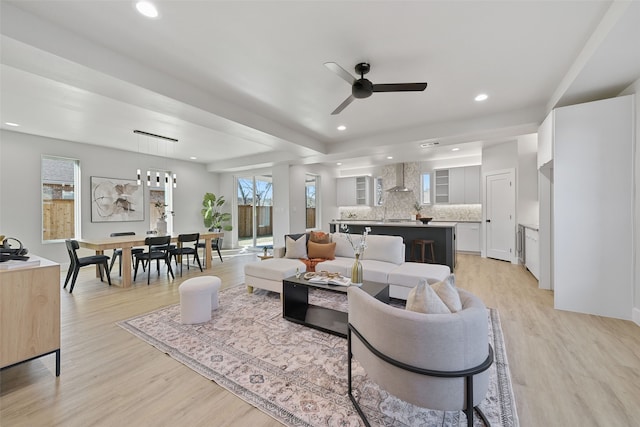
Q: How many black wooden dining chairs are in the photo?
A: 6